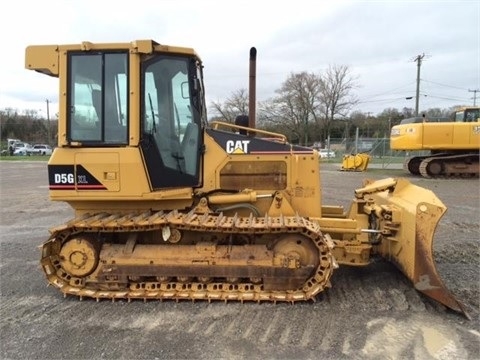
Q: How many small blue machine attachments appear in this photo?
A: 0